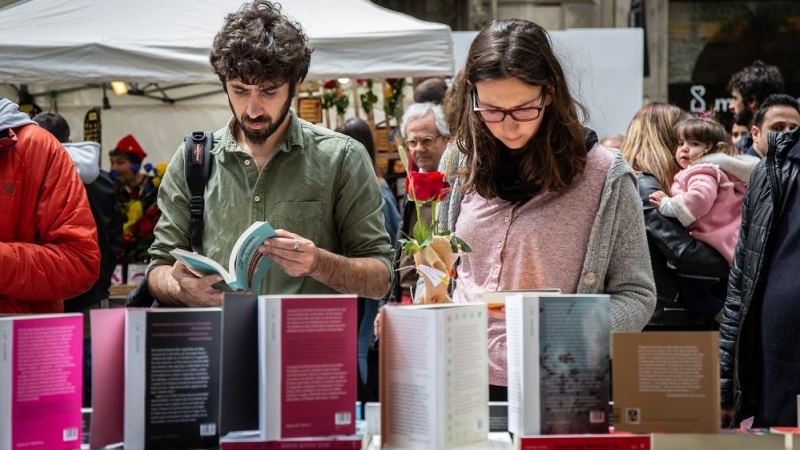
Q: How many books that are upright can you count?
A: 6